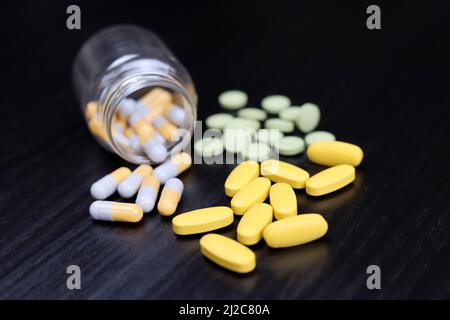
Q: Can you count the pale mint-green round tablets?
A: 14